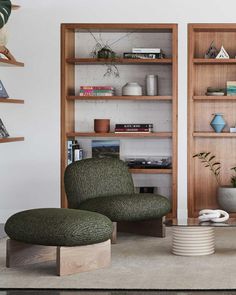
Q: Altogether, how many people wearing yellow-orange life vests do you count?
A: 0